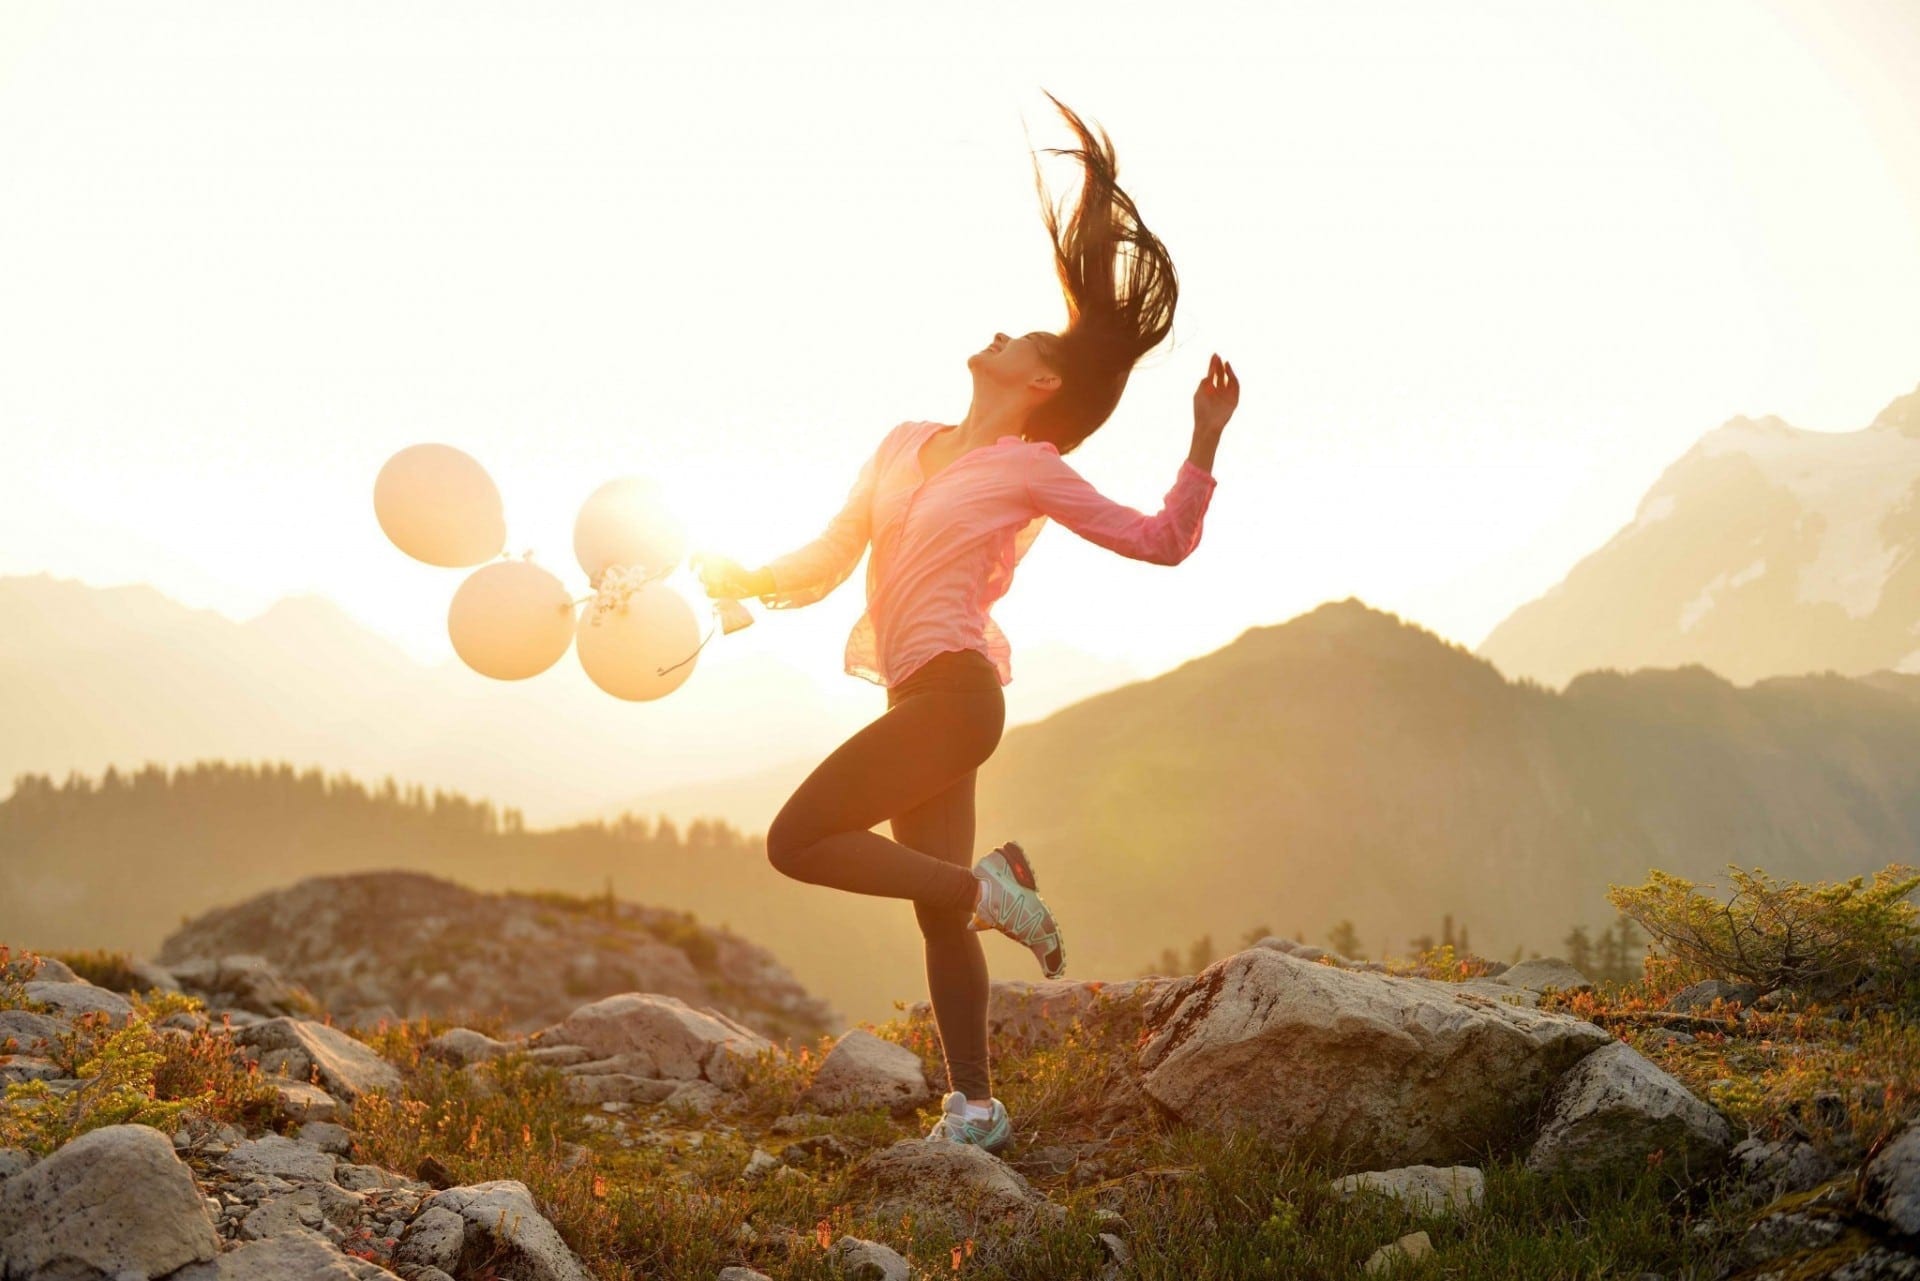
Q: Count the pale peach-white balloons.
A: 4